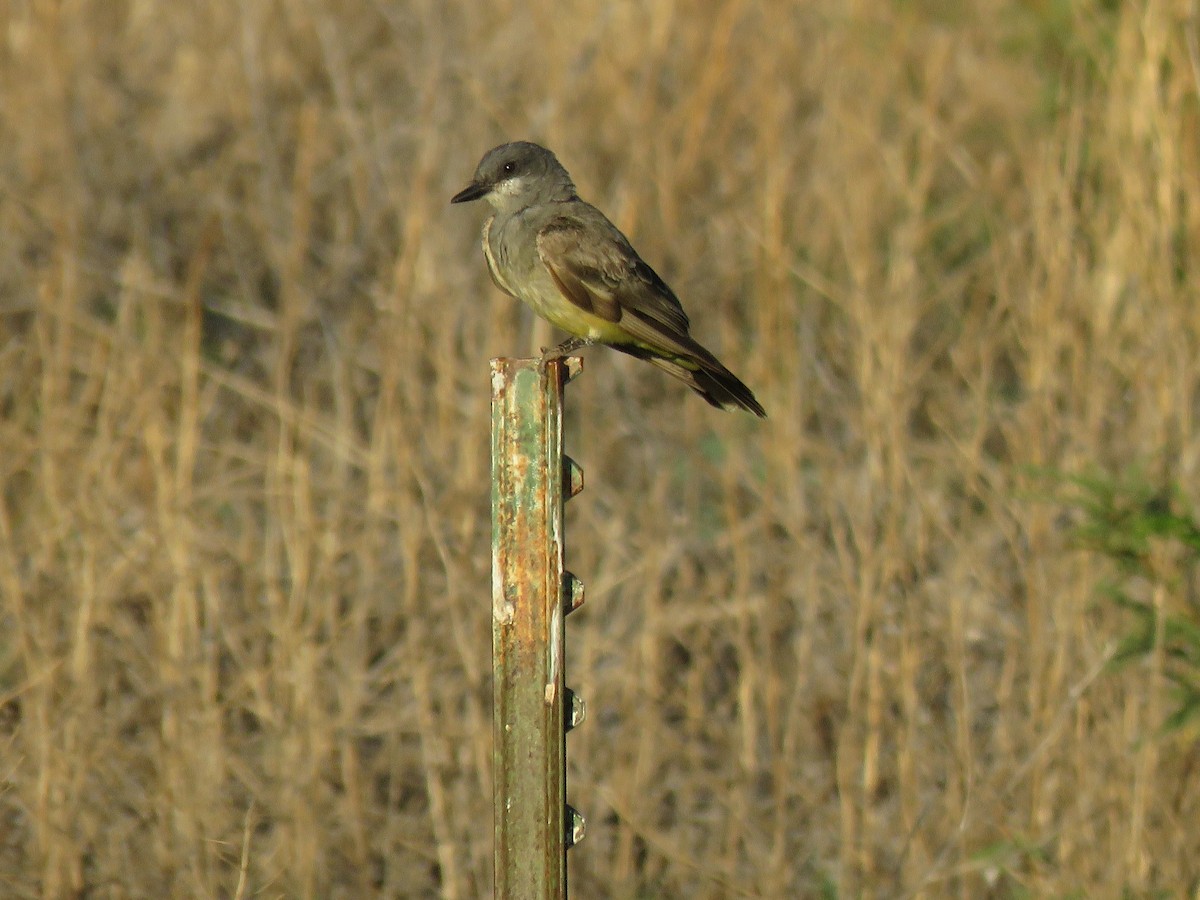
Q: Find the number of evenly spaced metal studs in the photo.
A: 5